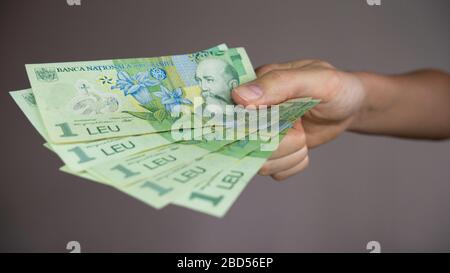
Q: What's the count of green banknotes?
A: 5